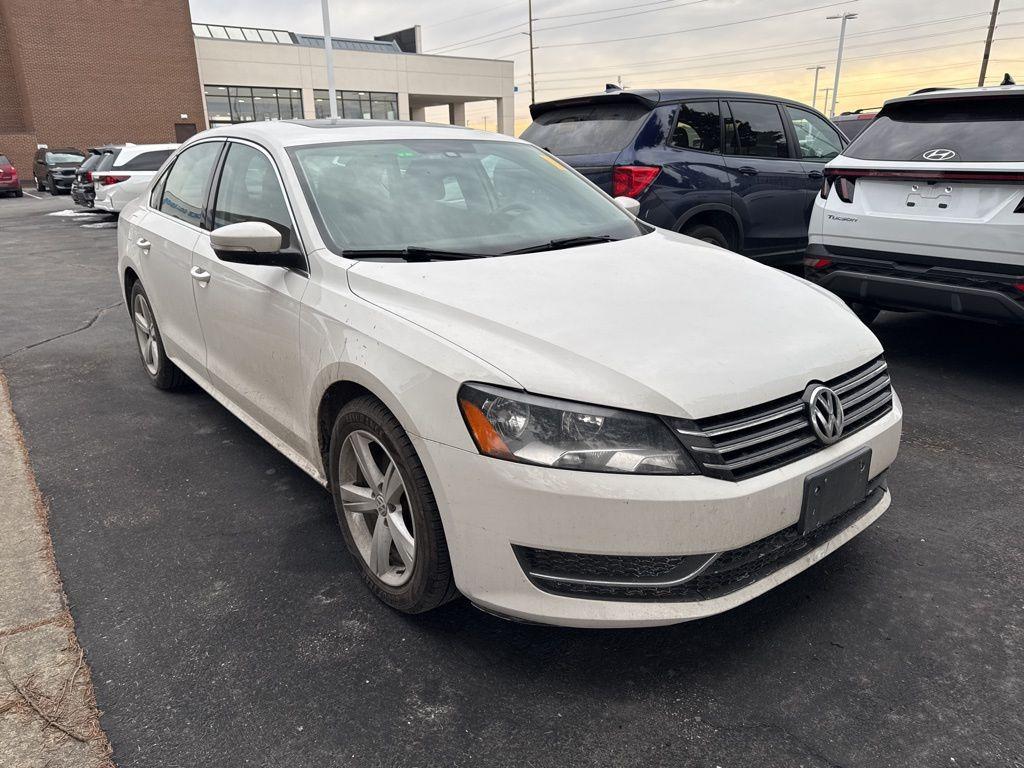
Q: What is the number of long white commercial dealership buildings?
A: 1